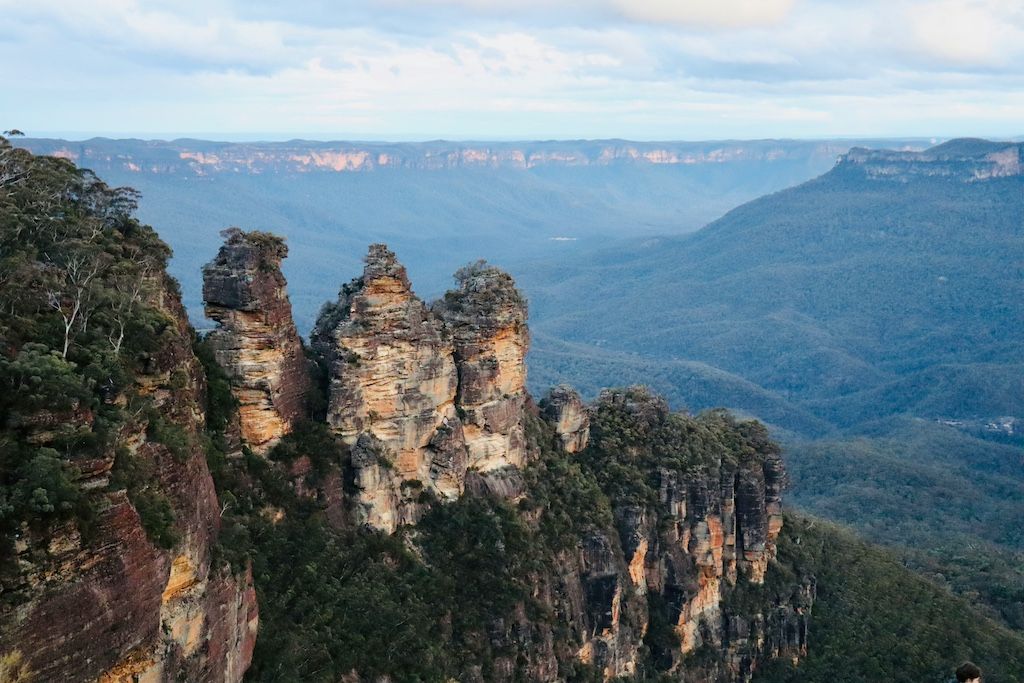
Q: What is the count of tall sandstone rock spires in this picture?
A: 3